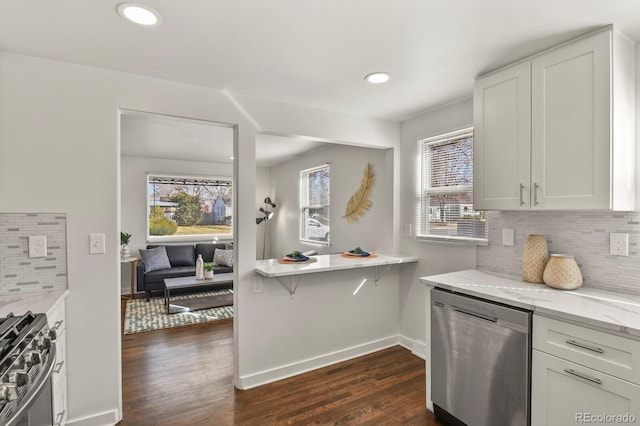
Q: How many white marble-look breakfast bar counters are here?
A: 1